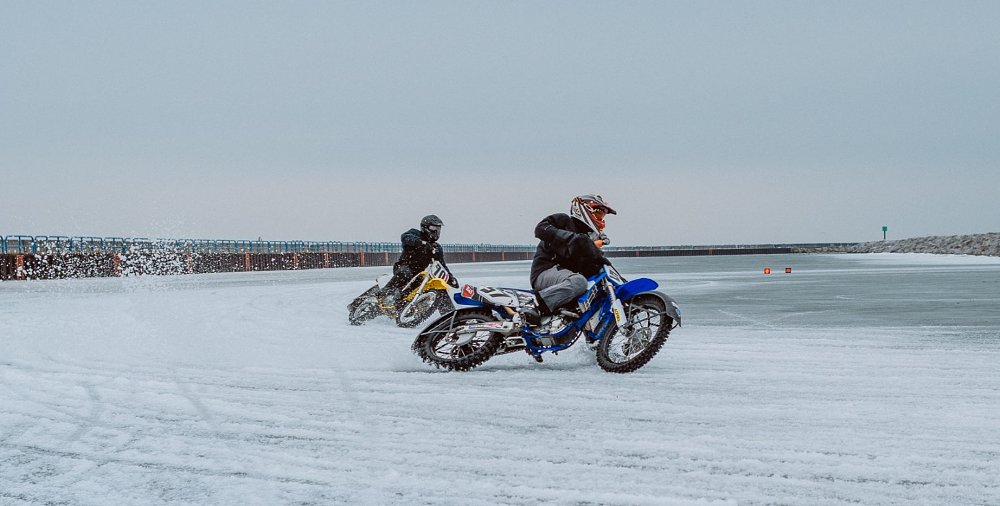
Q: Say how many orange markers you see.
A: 2